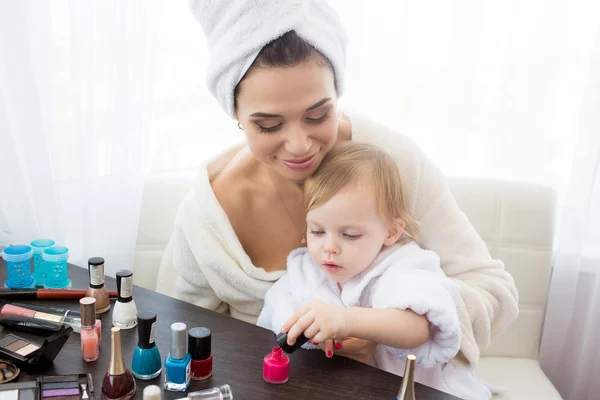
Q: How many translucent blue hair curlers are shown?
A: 3